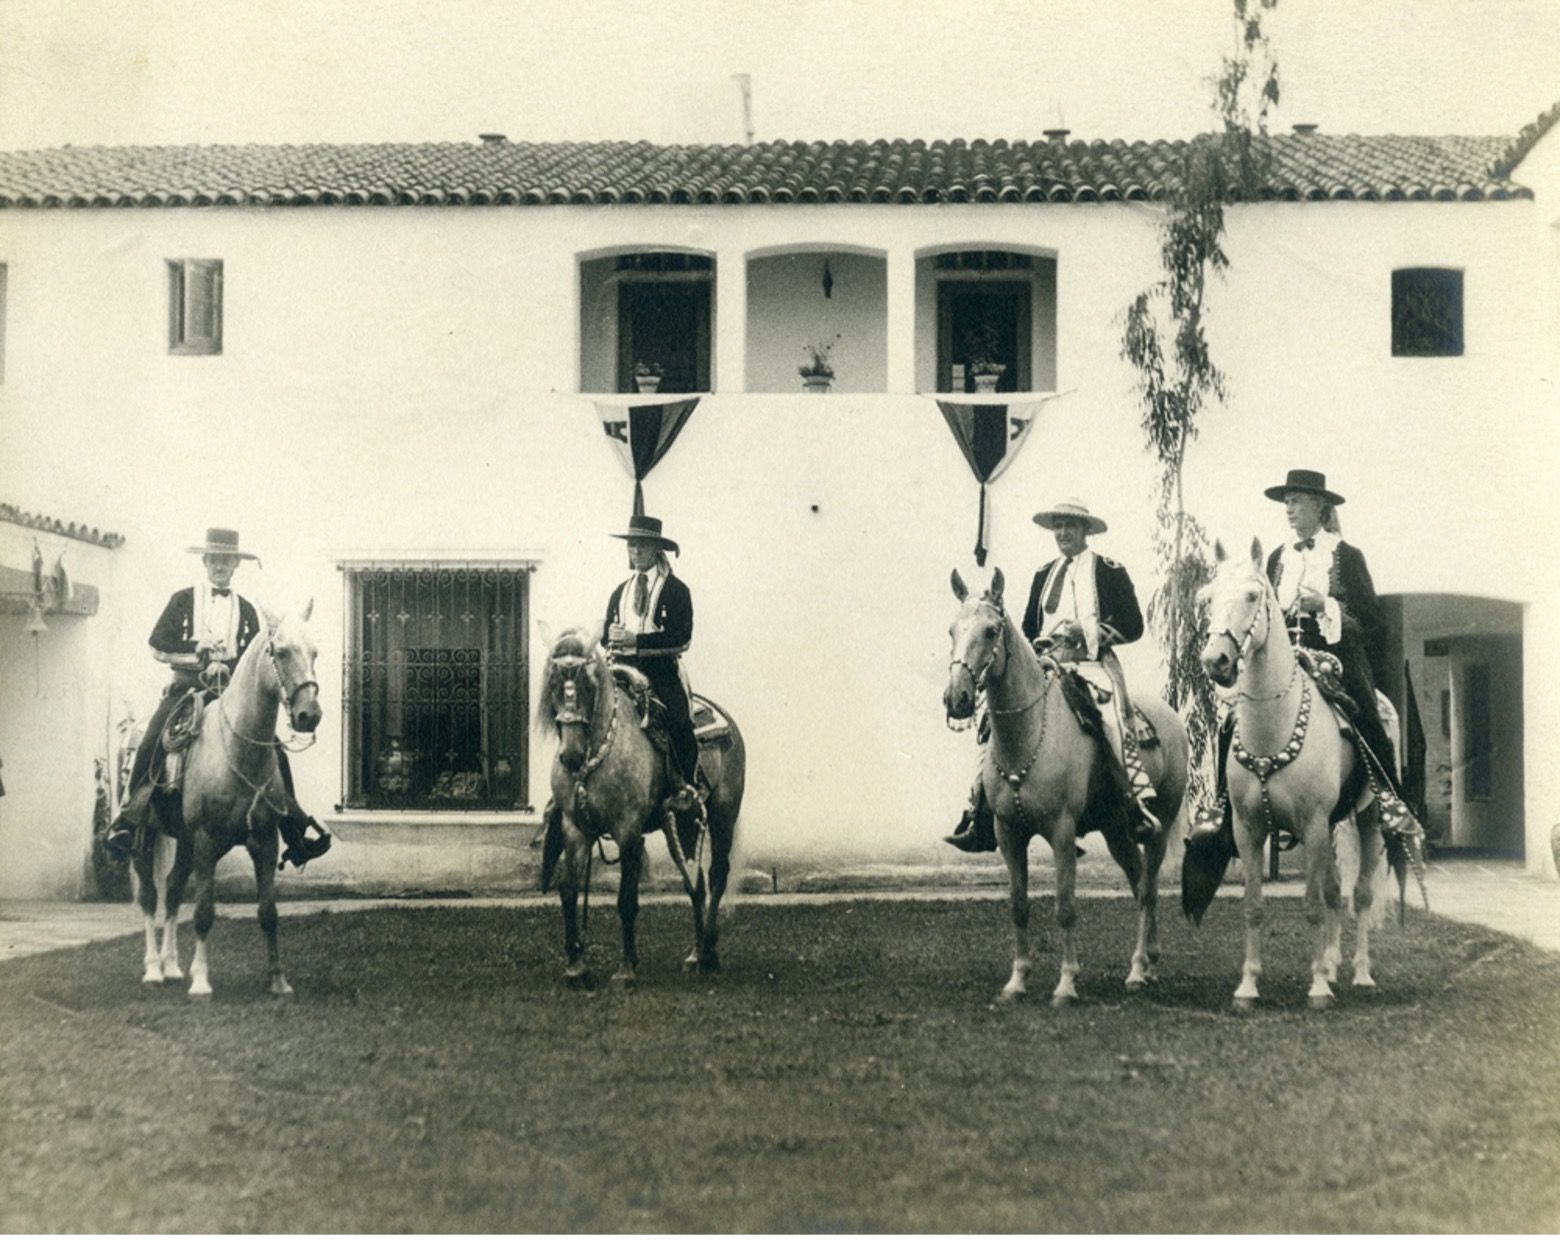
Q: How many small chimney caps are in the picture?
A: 3